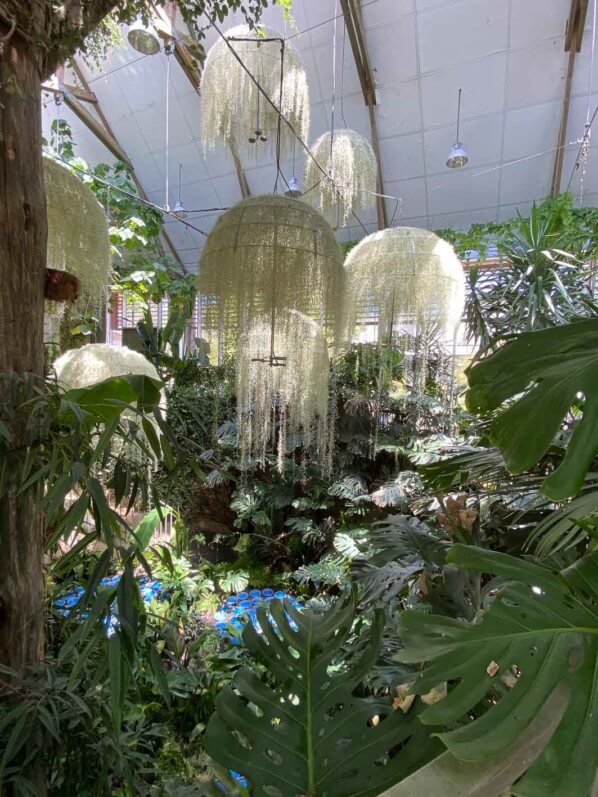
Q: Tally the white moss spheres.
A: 7